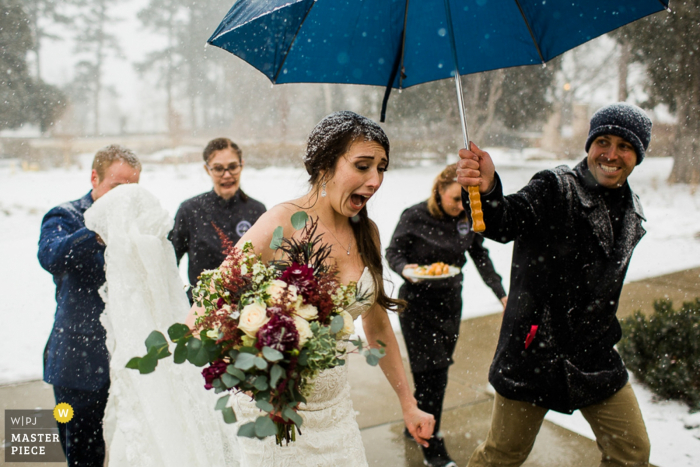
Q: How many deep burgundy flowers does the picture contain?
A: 3